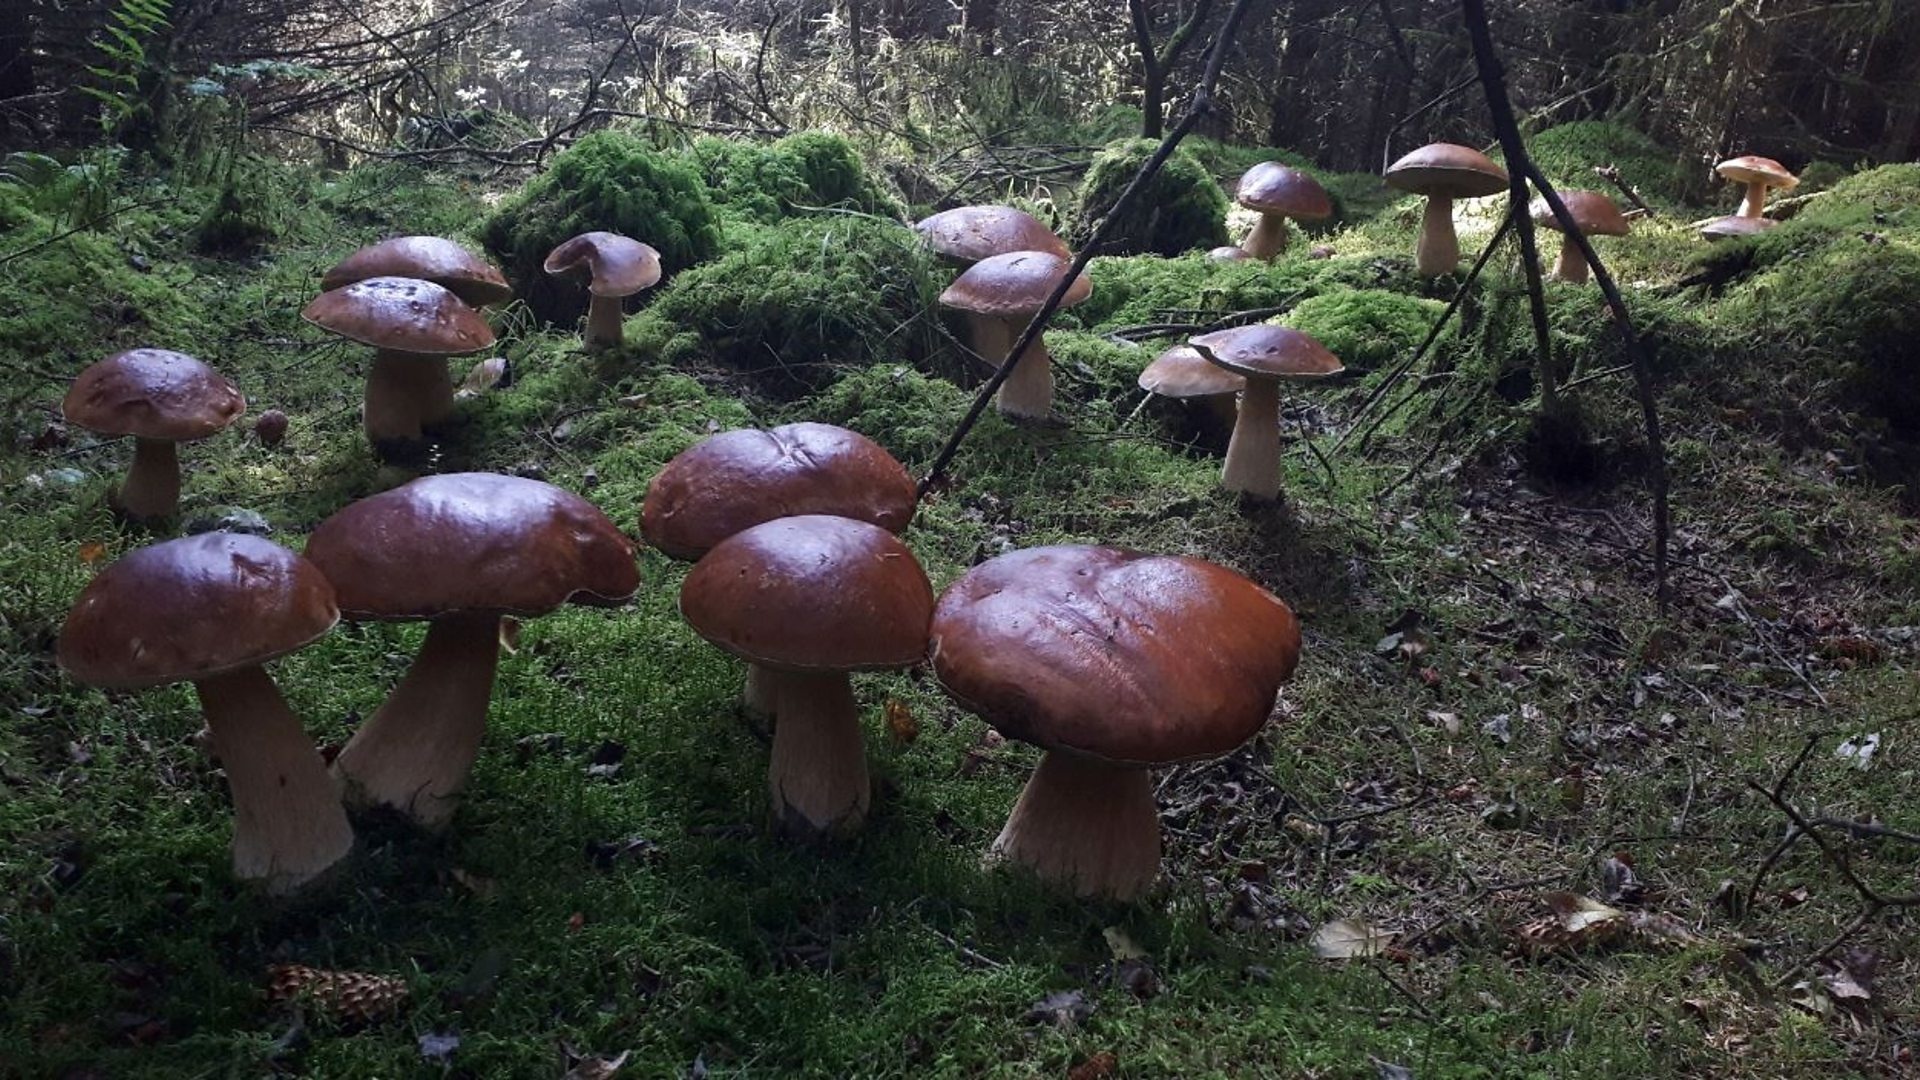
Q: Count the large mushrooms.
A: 5